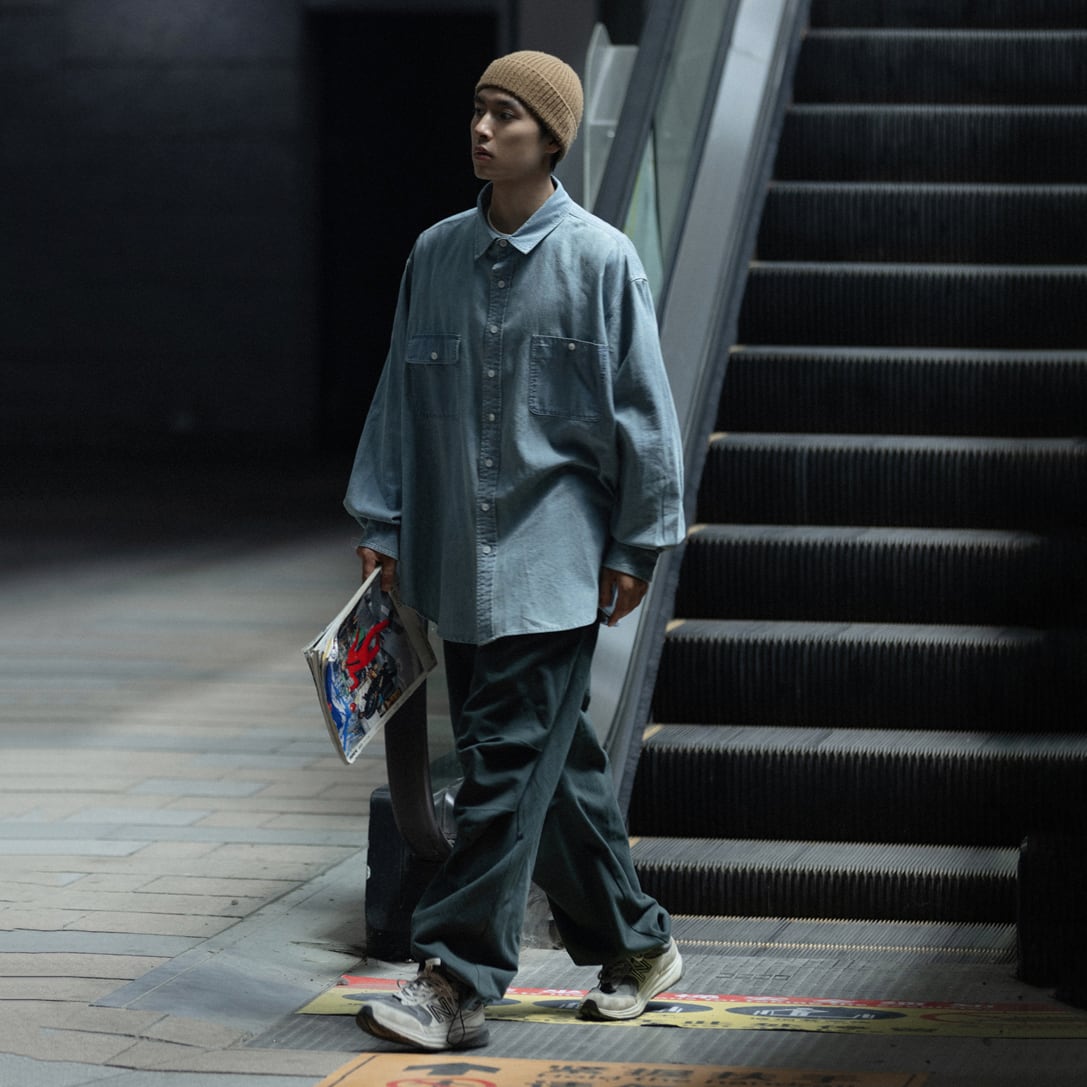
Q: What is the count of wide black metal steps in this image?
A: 11